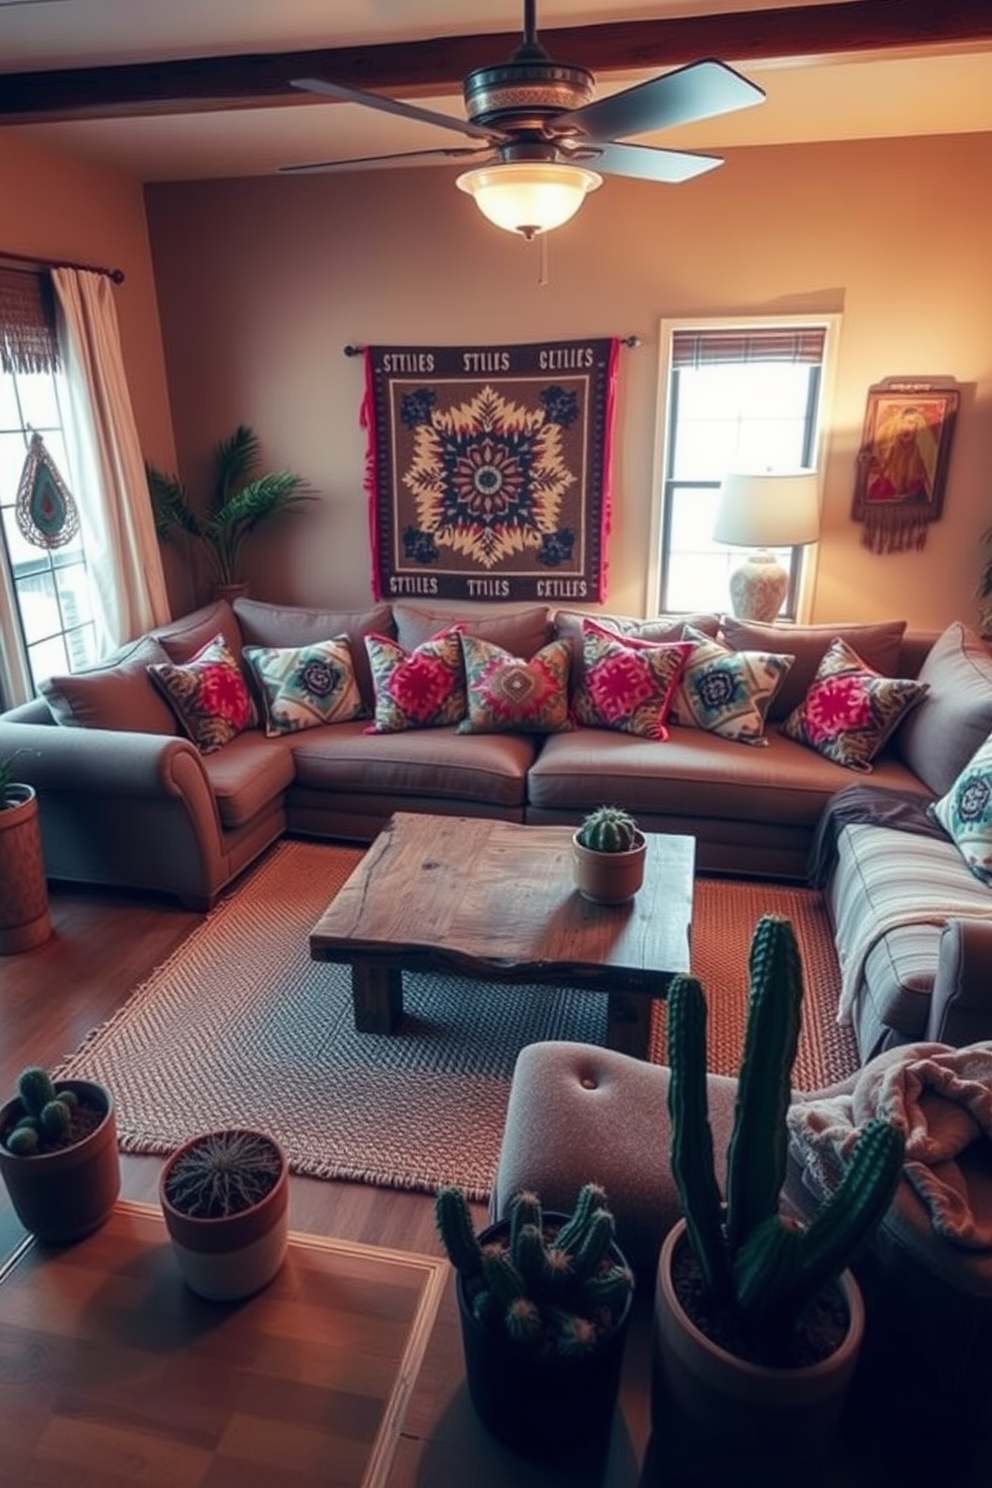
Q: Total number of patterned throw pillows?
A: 8